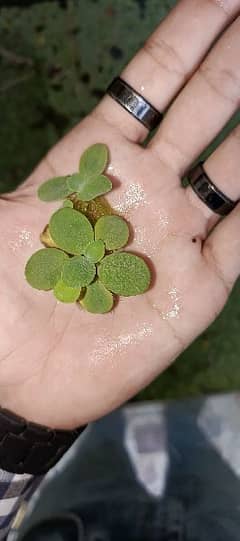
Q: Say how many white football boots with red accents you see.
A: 0